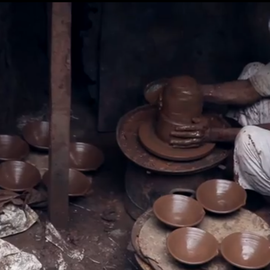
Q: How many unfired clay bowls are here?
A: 9